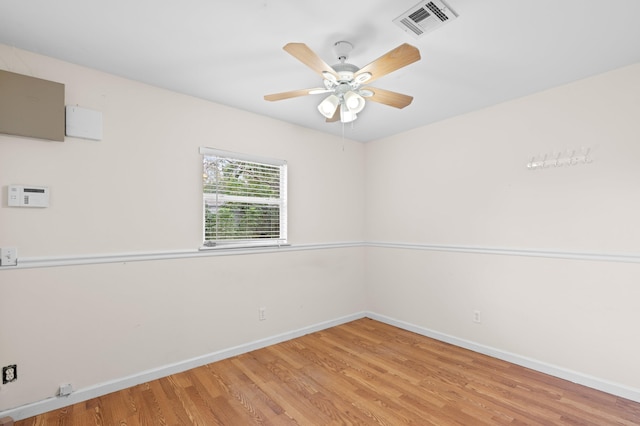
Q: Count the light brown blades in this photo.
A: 5